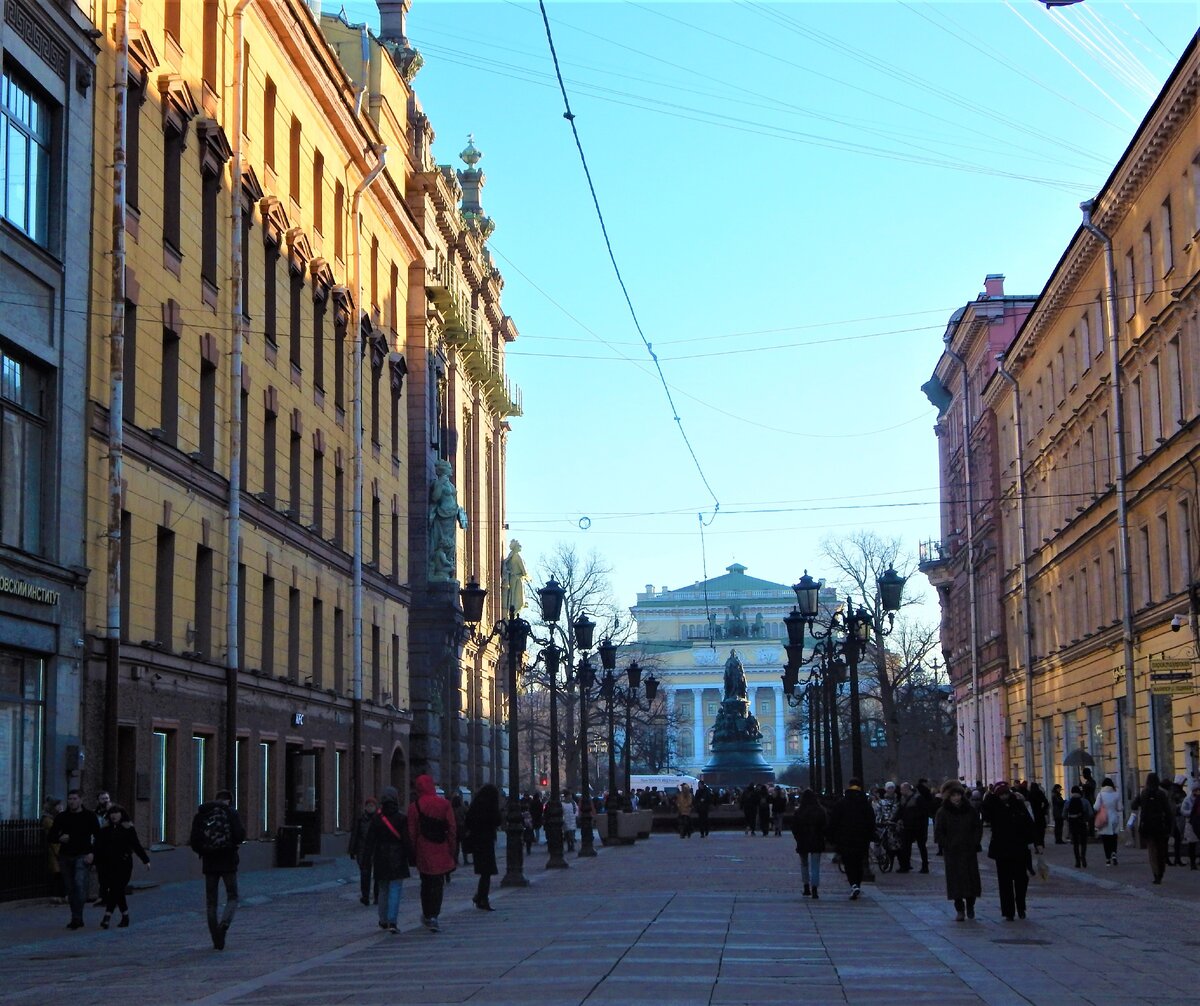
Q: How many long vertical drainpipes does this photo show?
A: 6